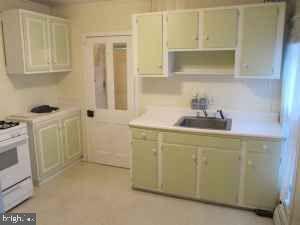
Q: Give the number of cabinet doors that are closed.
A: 12